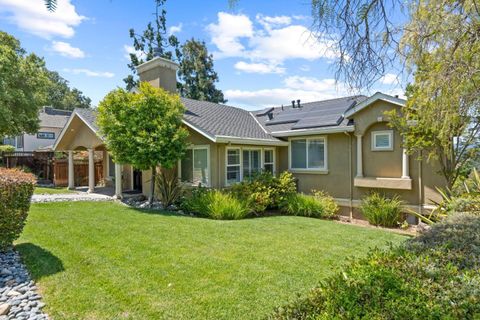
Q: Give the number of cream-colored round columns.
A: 5